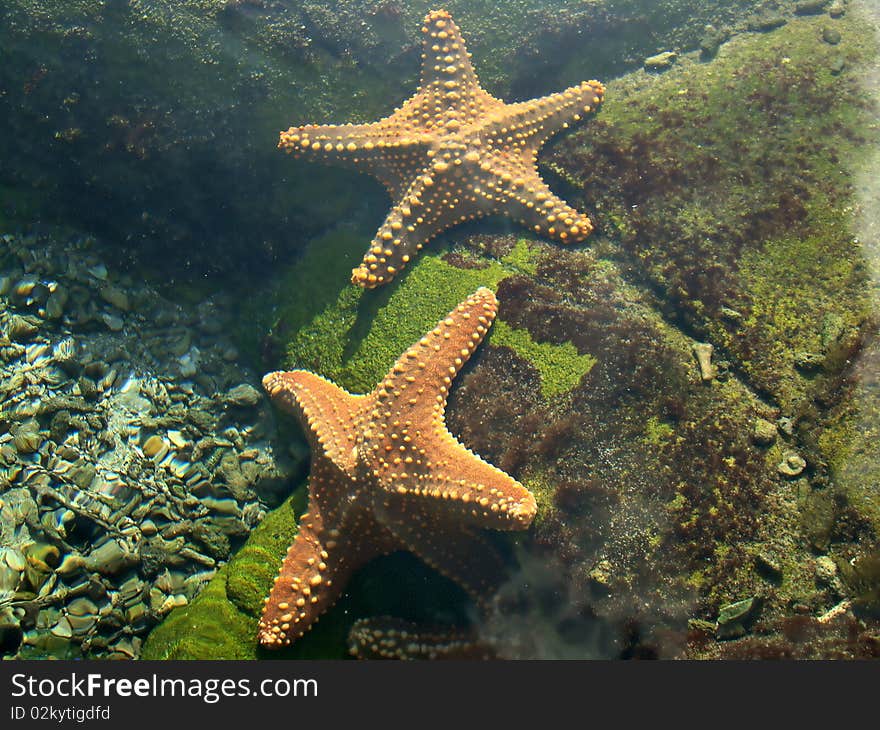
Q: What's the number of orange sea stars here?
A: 2